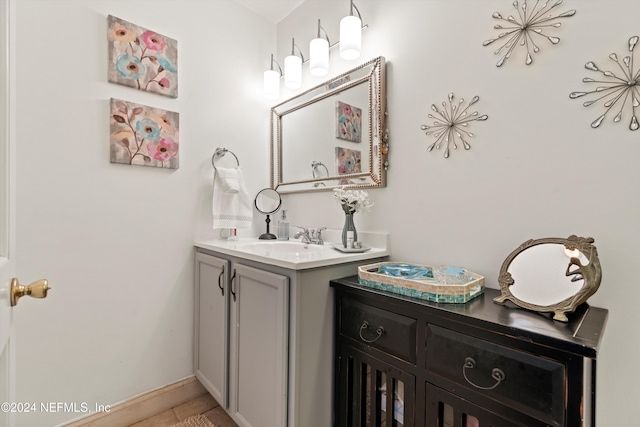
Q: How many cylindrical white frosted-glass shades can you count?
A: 4